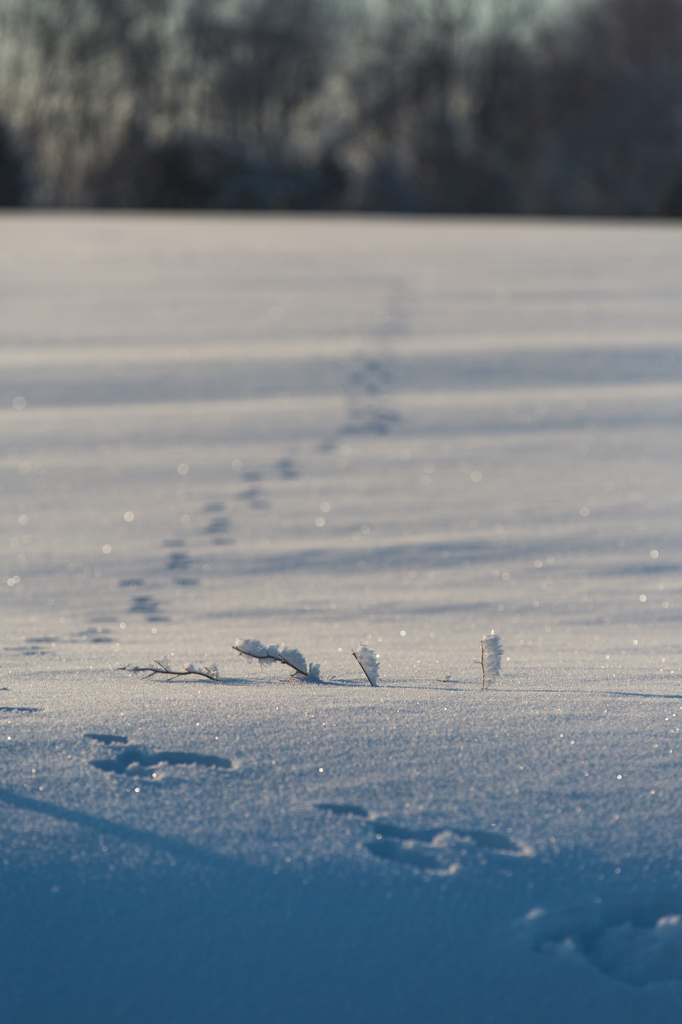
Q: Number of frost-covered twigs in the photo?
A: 4